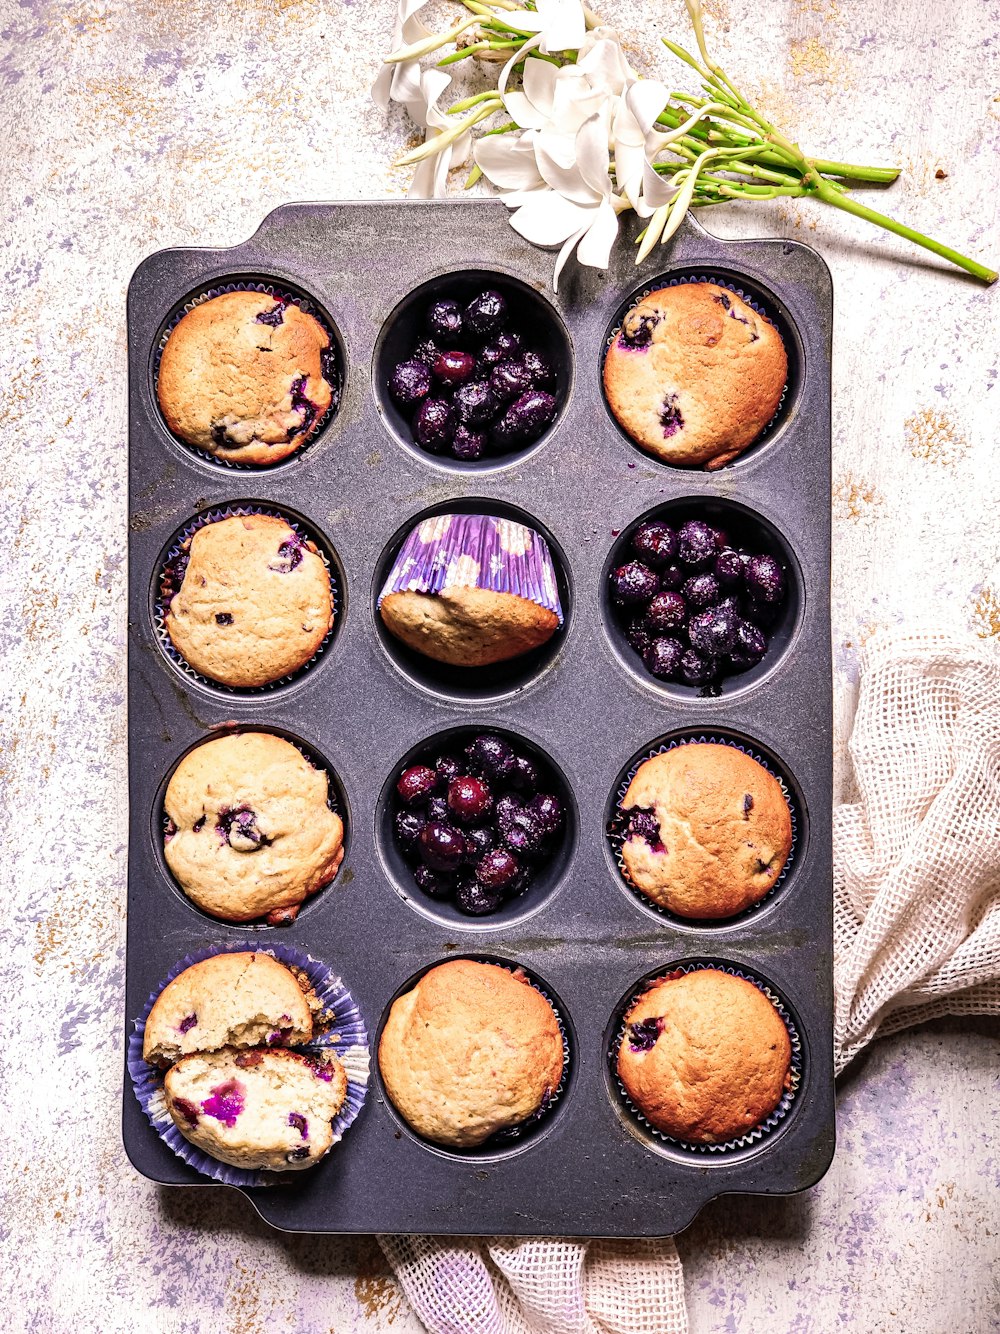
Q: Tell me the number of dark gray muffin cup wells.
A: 12